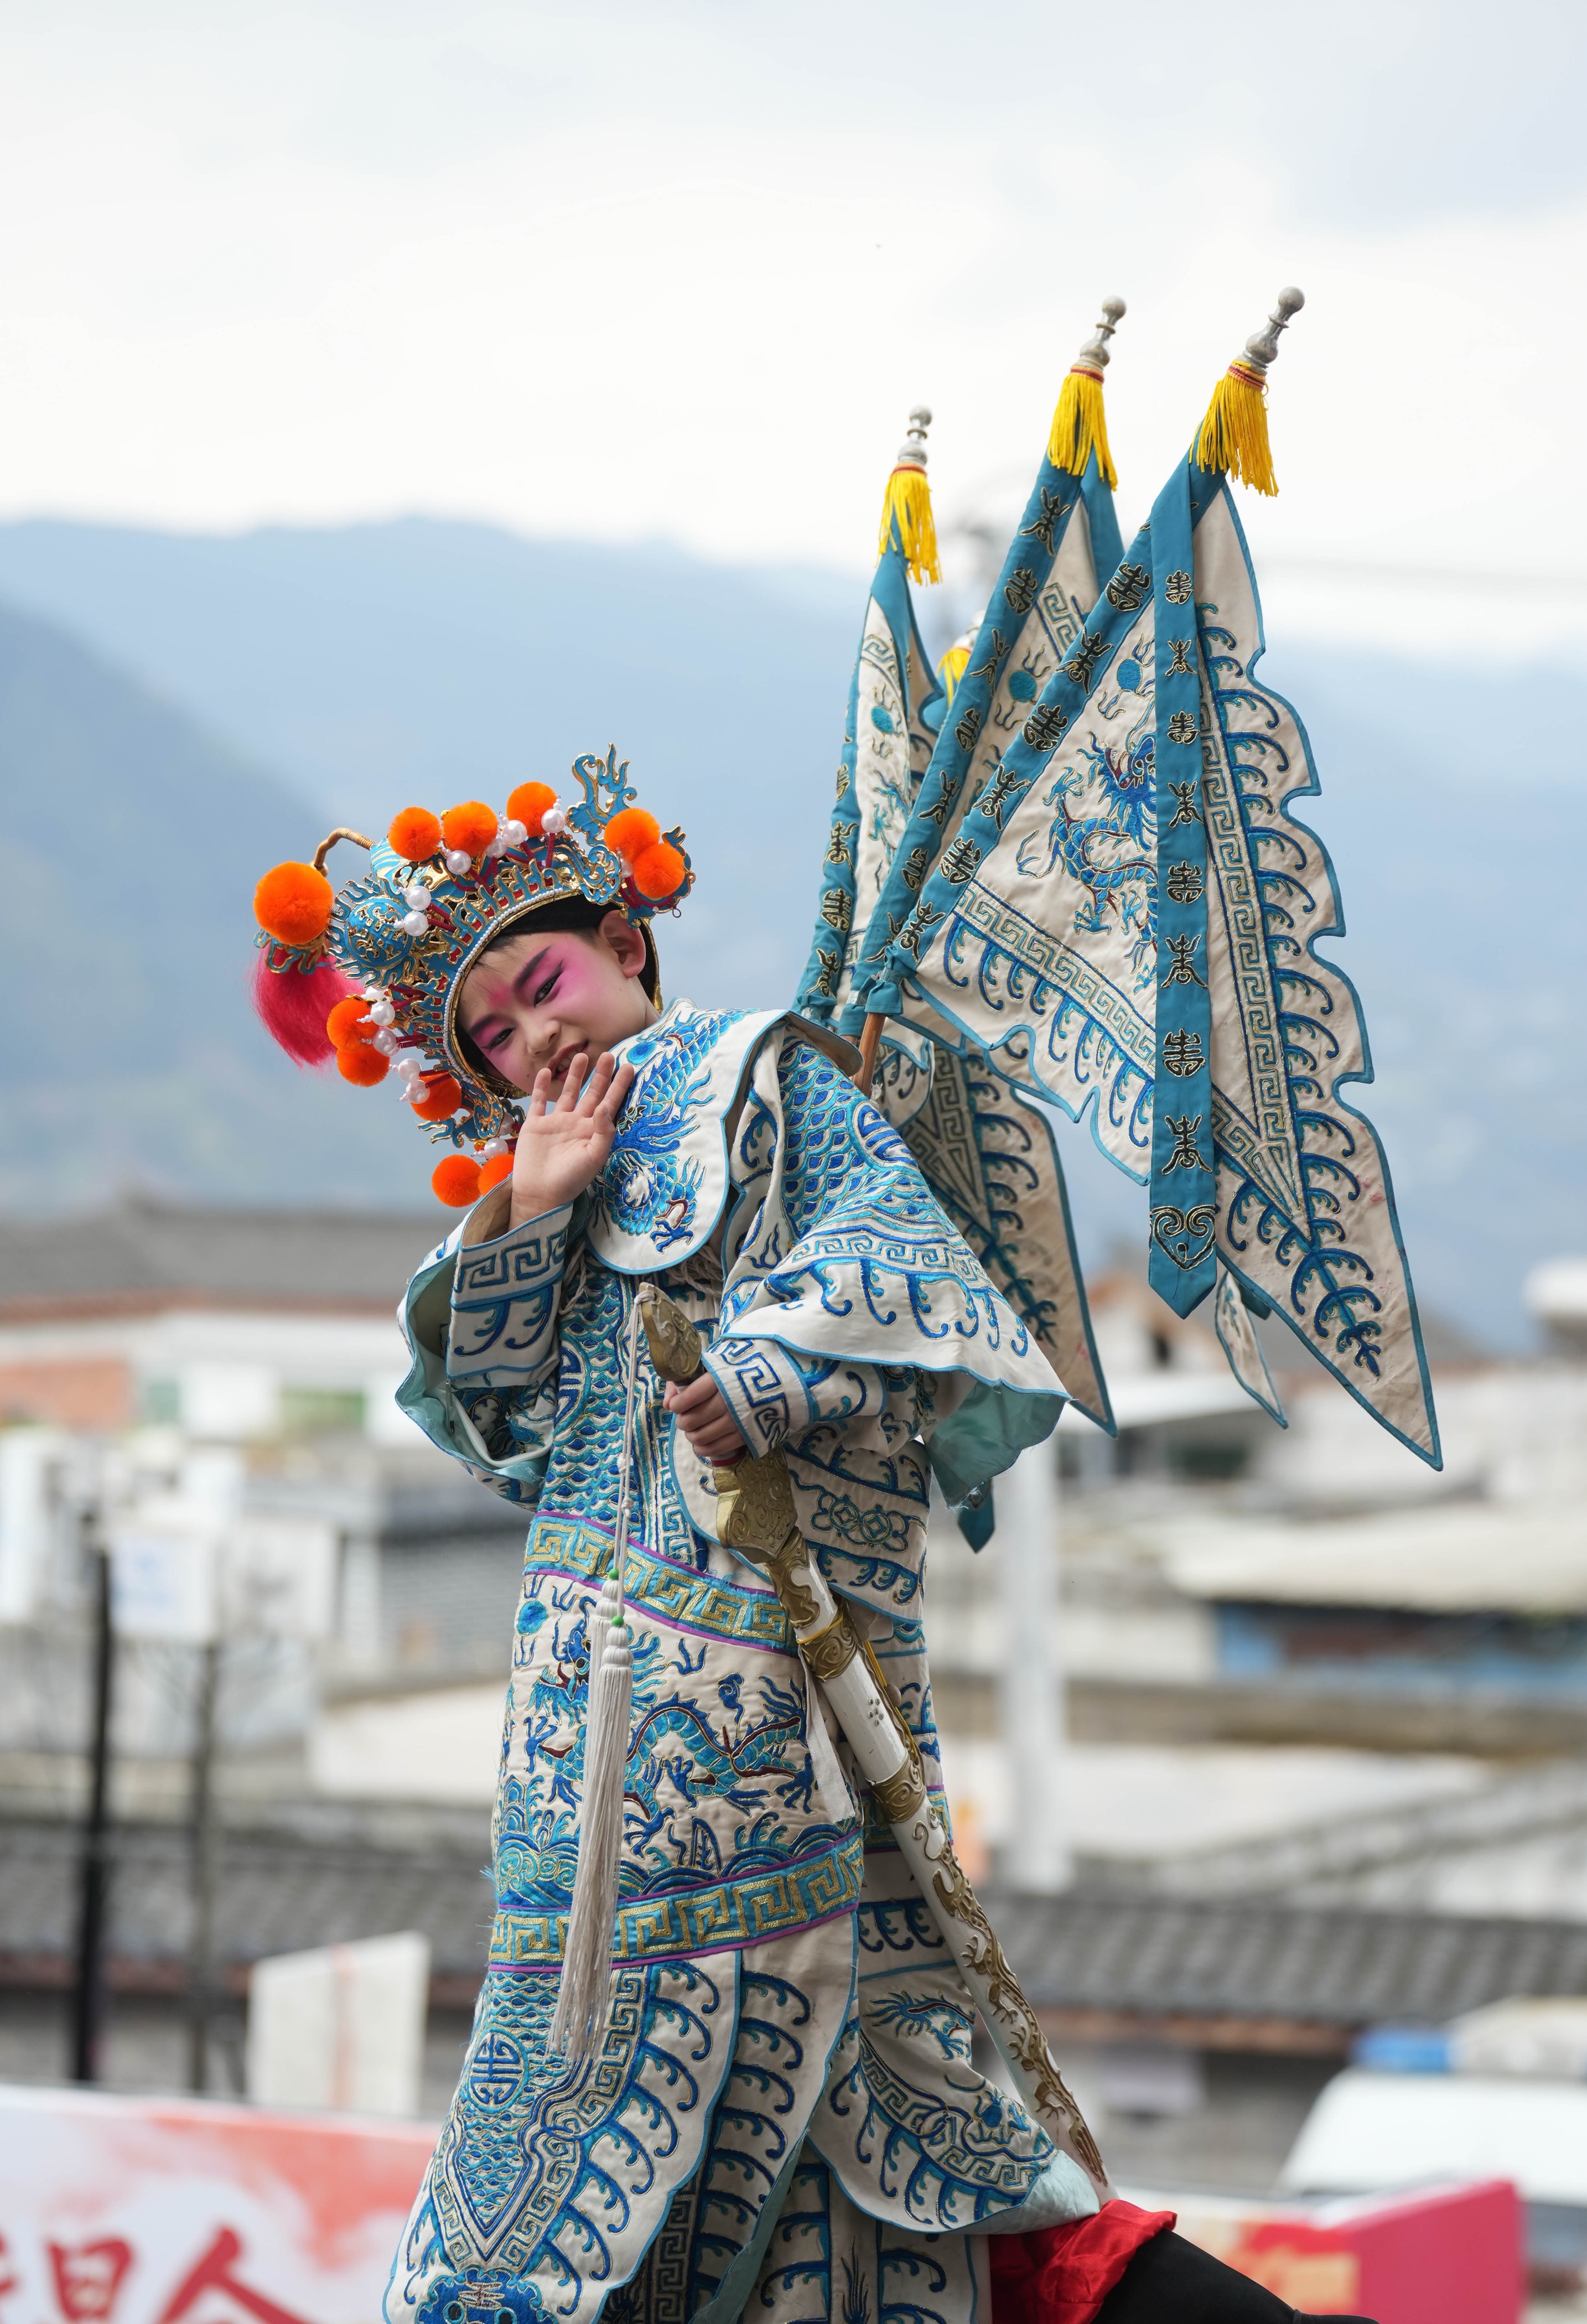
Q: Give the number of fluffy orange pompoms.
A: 11